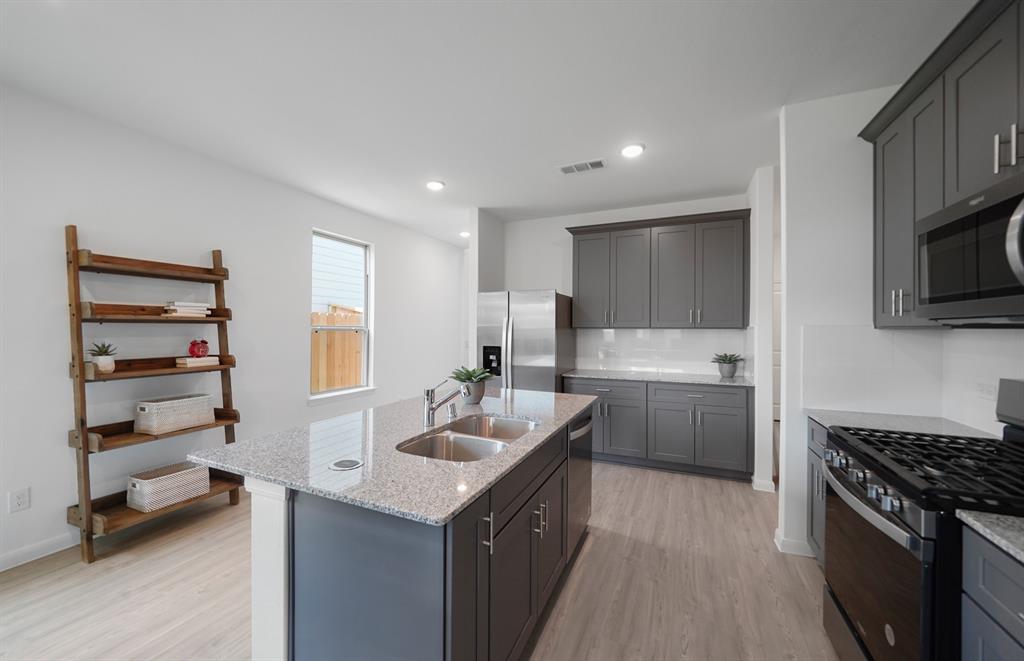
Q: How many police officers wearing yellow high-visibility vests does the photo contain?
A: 0